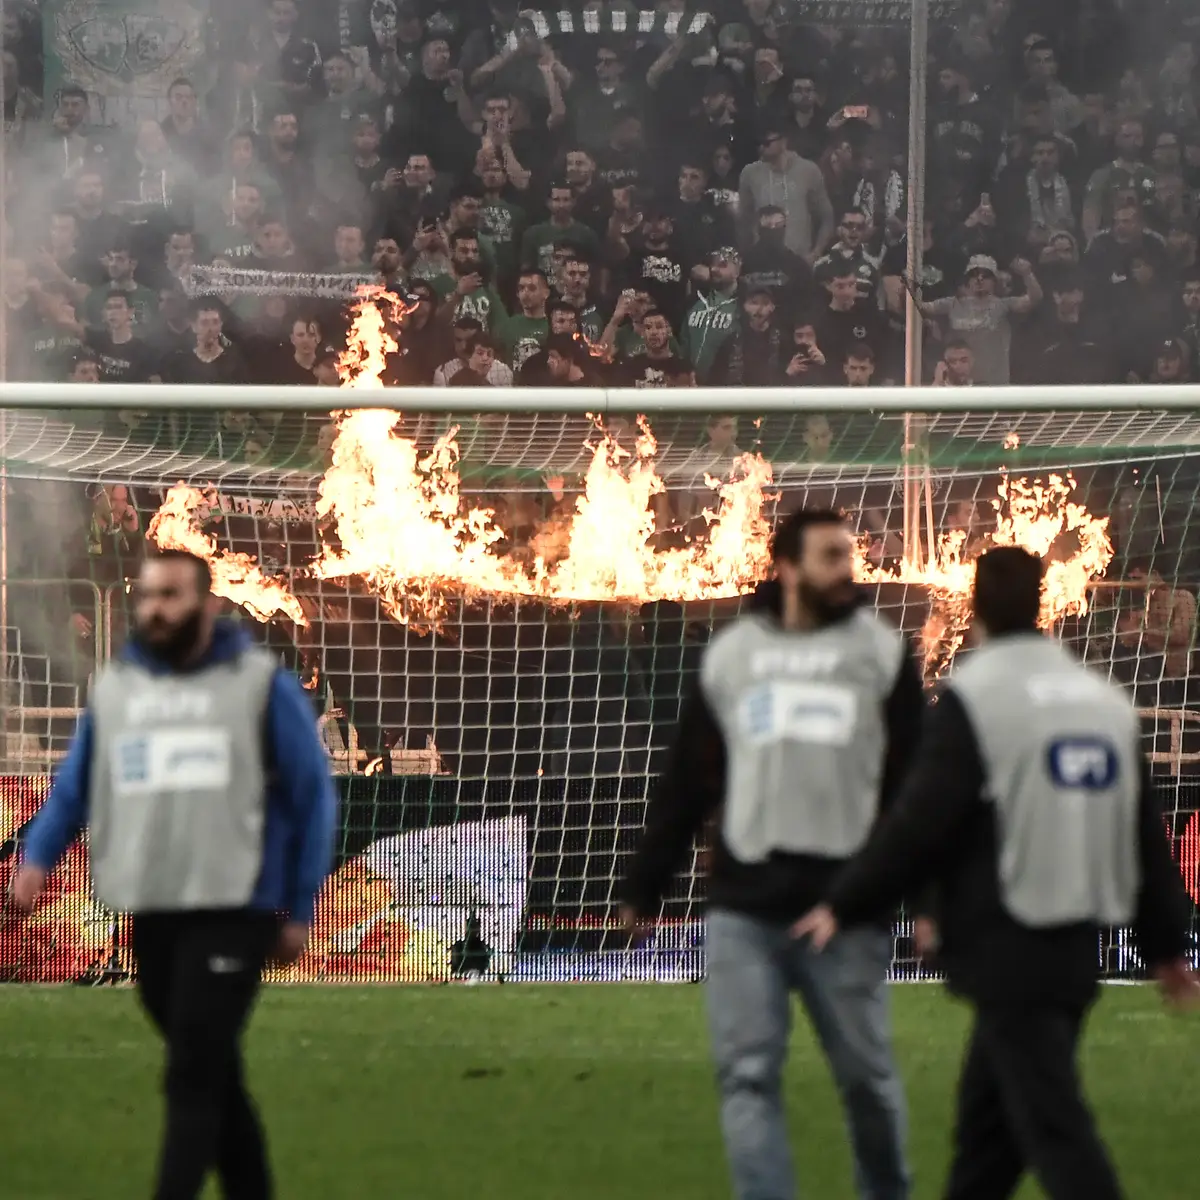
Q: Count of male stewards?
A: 3